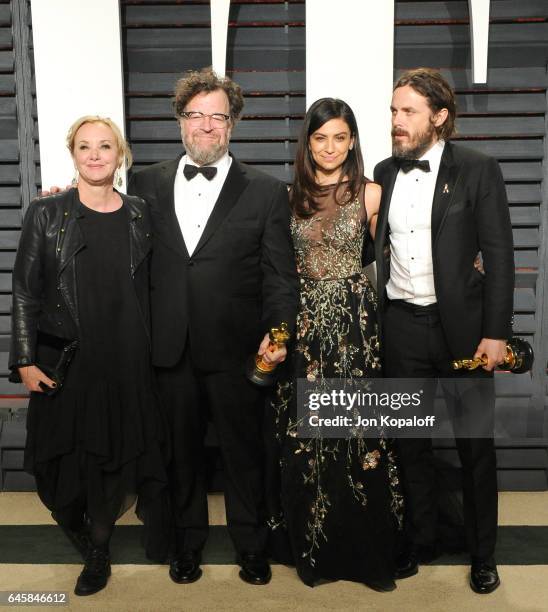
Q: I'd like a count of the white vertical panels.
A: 4